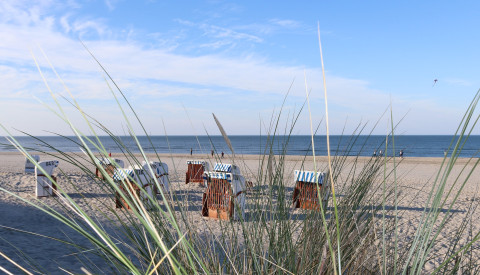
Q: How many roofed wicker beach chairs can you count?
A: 9